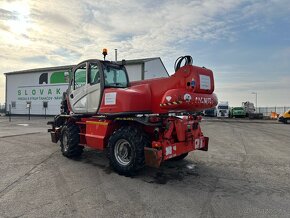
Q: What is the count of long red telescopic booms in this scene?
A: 1